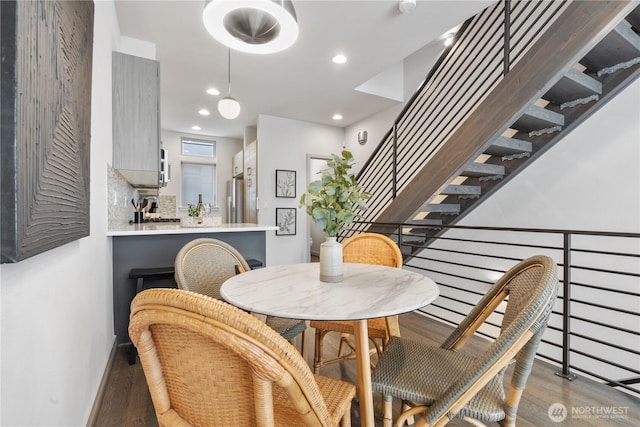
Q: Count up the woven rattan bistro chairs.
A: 4